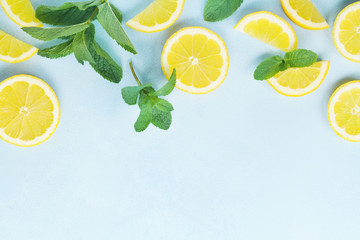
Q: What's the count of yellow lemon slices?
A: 10